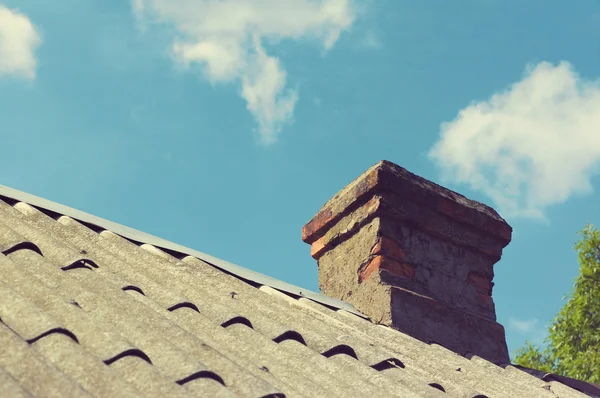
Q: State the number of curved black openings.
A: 14